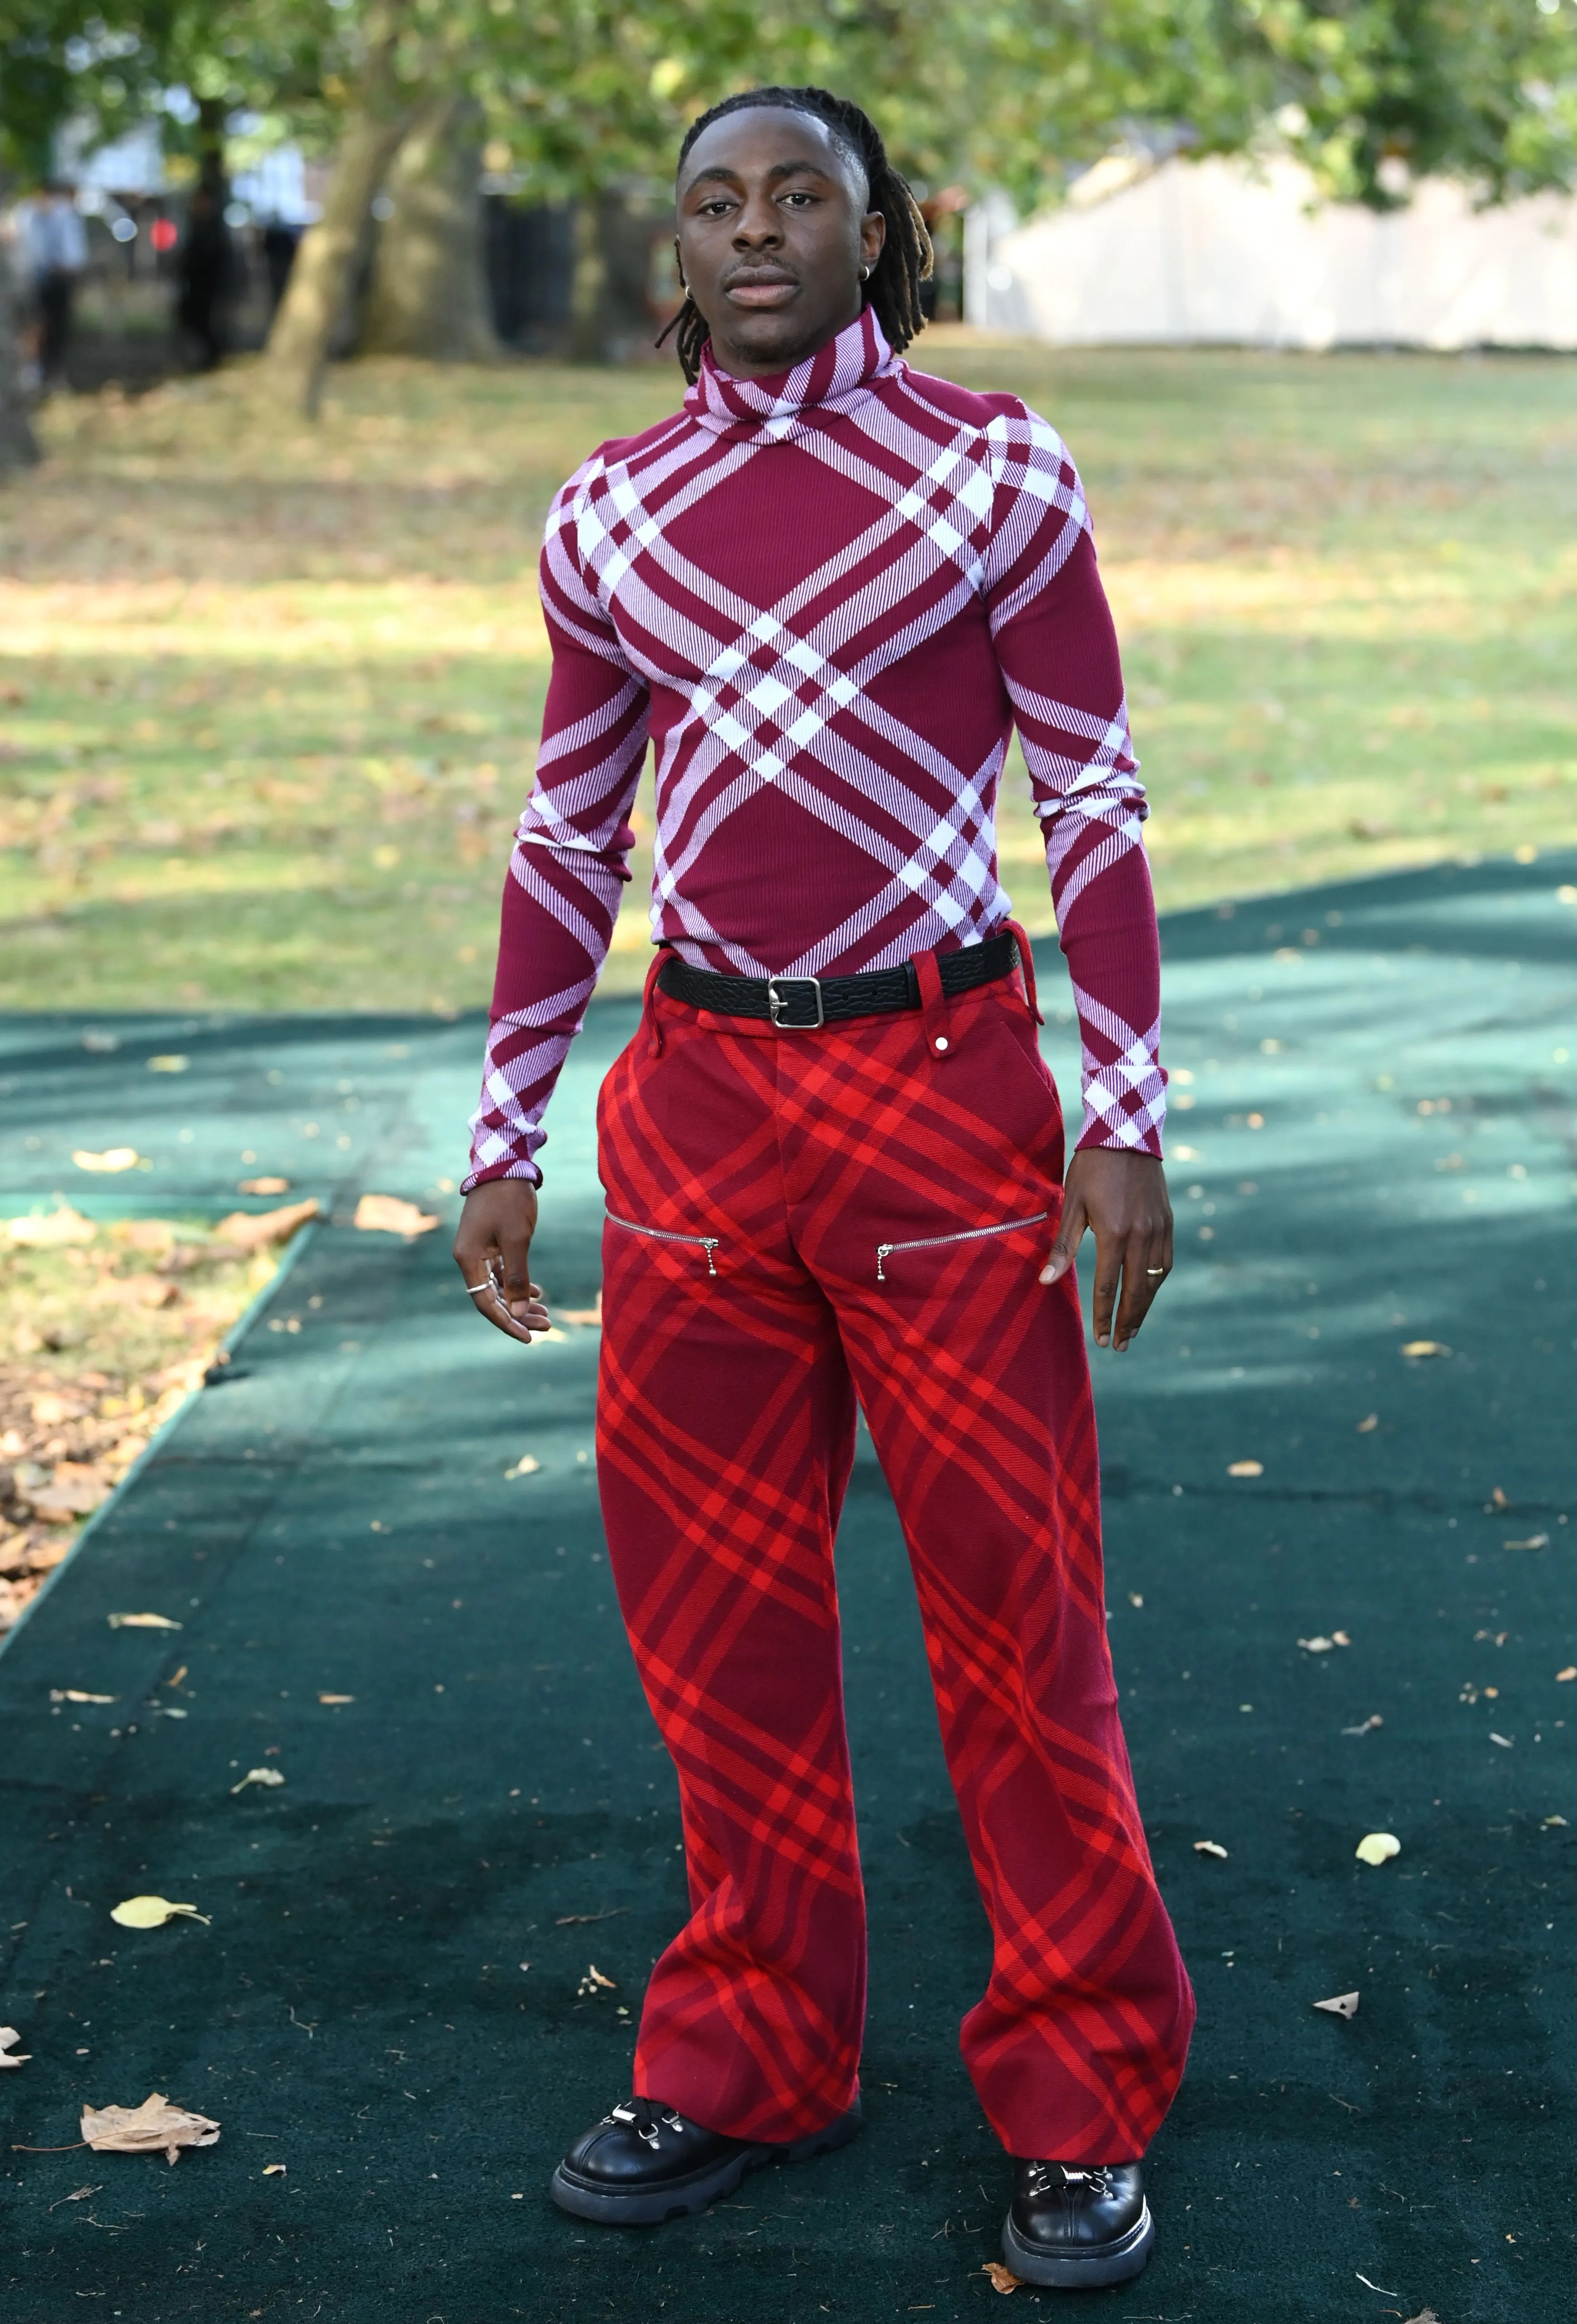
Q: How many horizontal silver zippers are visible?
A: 2